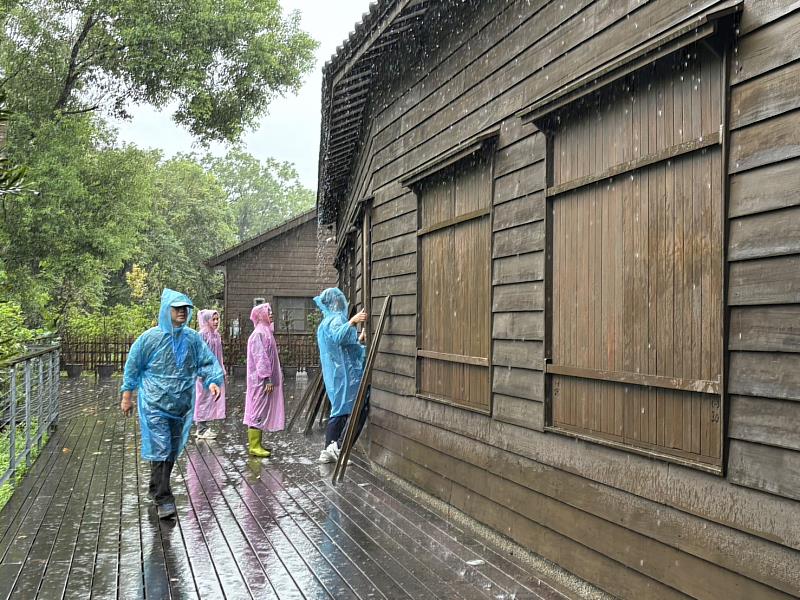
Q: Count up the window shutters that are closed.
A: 2